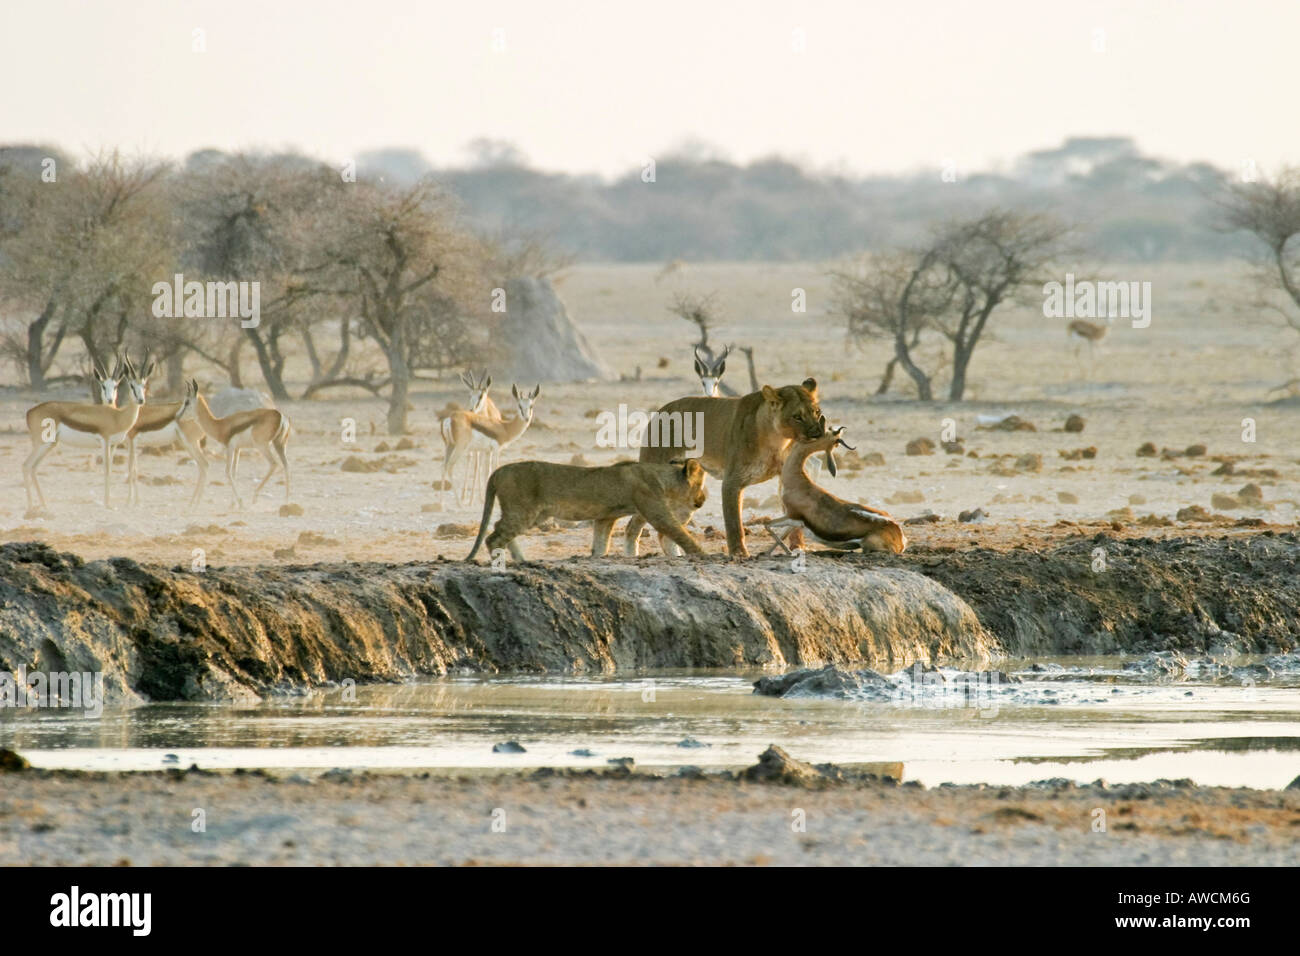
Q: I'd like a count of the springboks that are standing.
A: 7